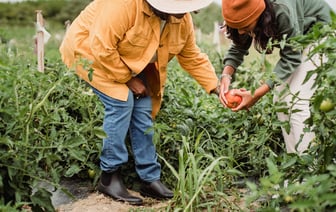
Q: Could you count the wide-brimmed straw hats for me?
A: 1